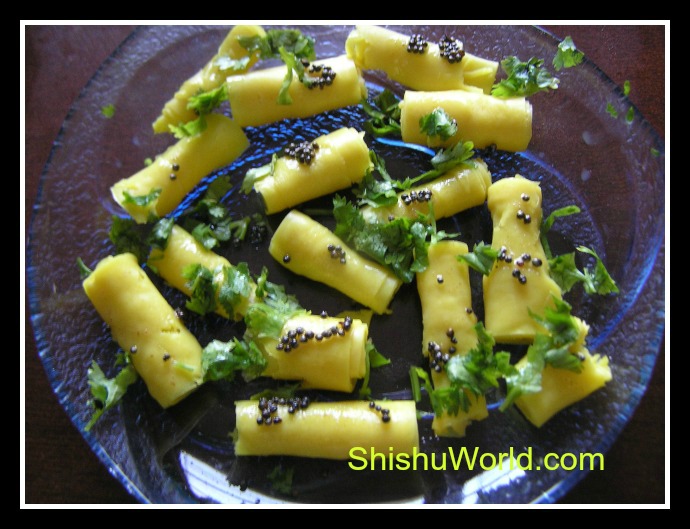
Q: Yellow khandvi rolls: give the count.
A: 15